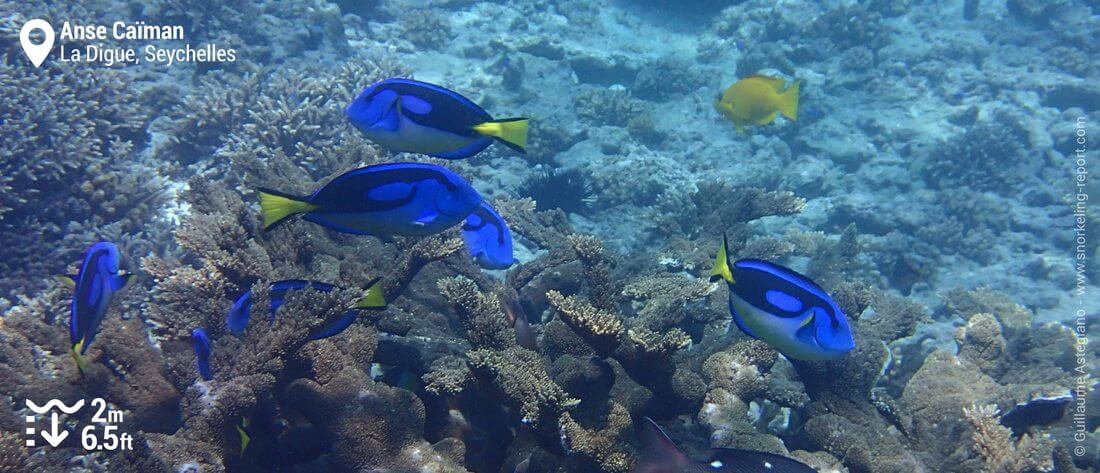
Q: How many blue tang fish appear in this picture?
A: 7